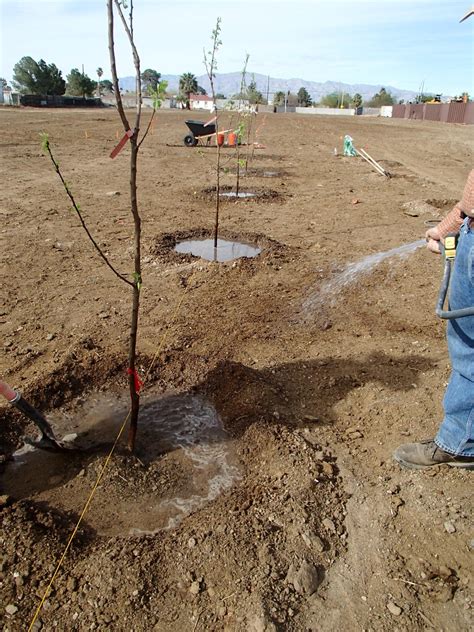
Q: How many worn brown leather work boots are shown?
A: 1